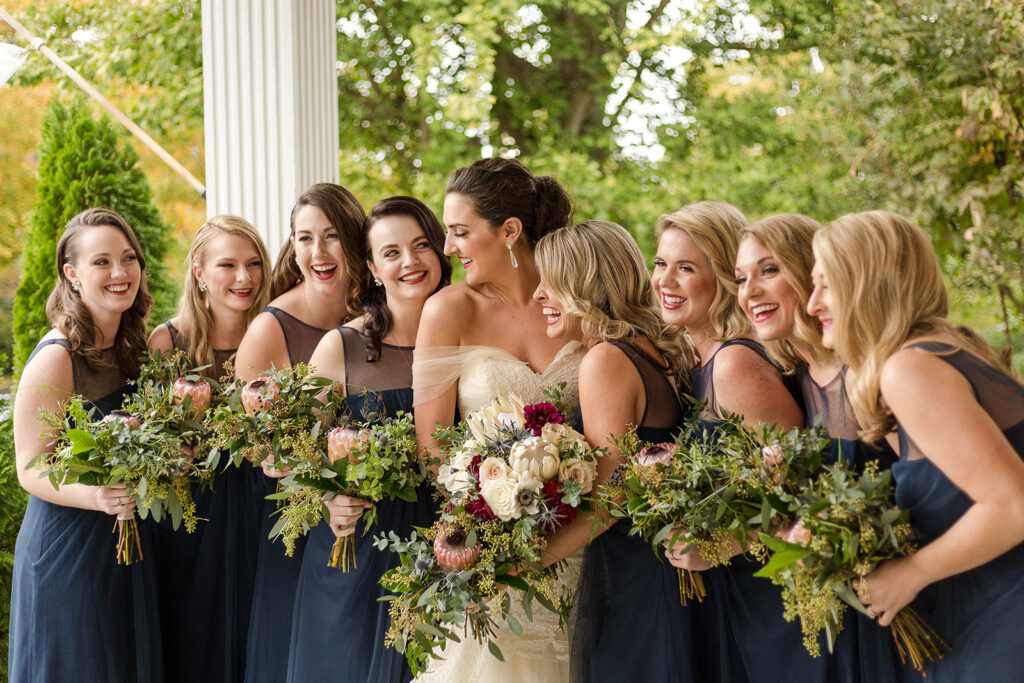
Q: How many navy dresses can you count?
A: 8